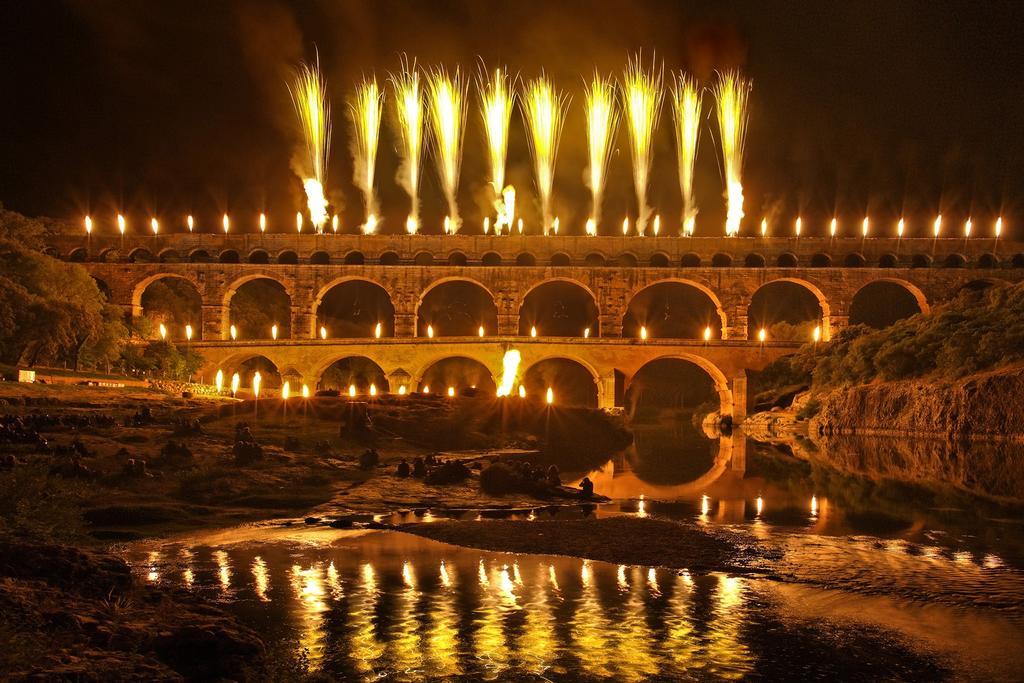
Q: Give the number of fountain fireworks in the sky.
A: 10